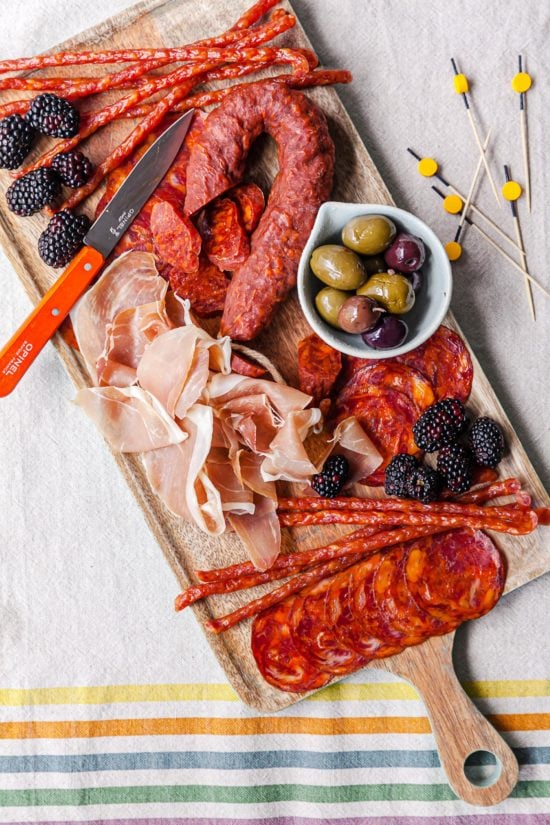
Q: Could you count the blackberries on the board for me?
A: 11